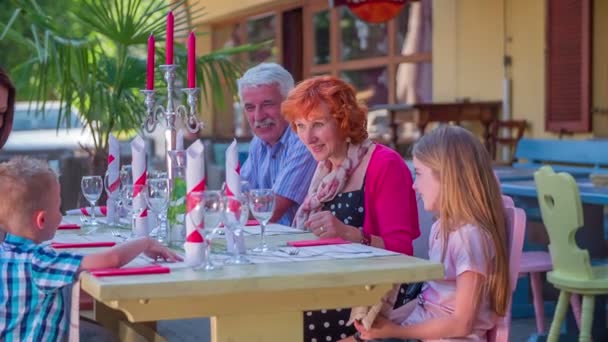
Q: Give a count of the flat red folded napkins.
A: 5